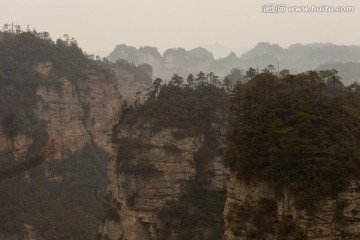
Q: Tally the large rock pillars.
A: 3